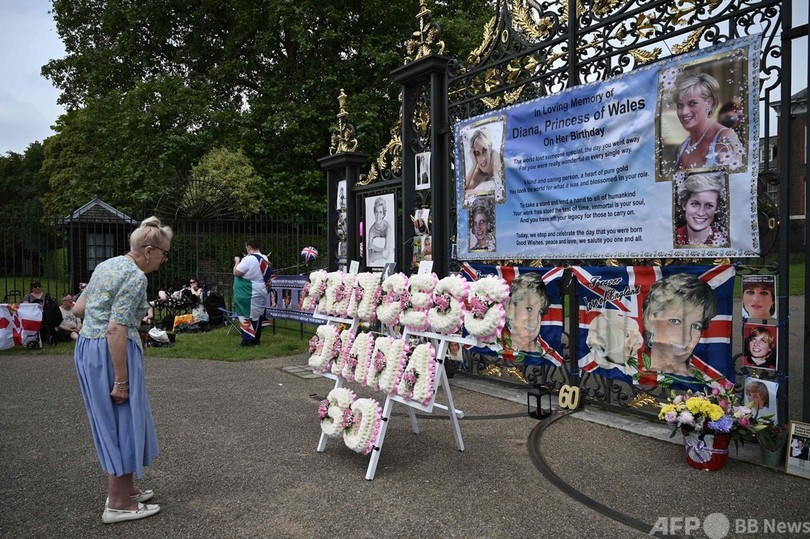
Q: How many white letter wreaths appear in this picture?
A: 13